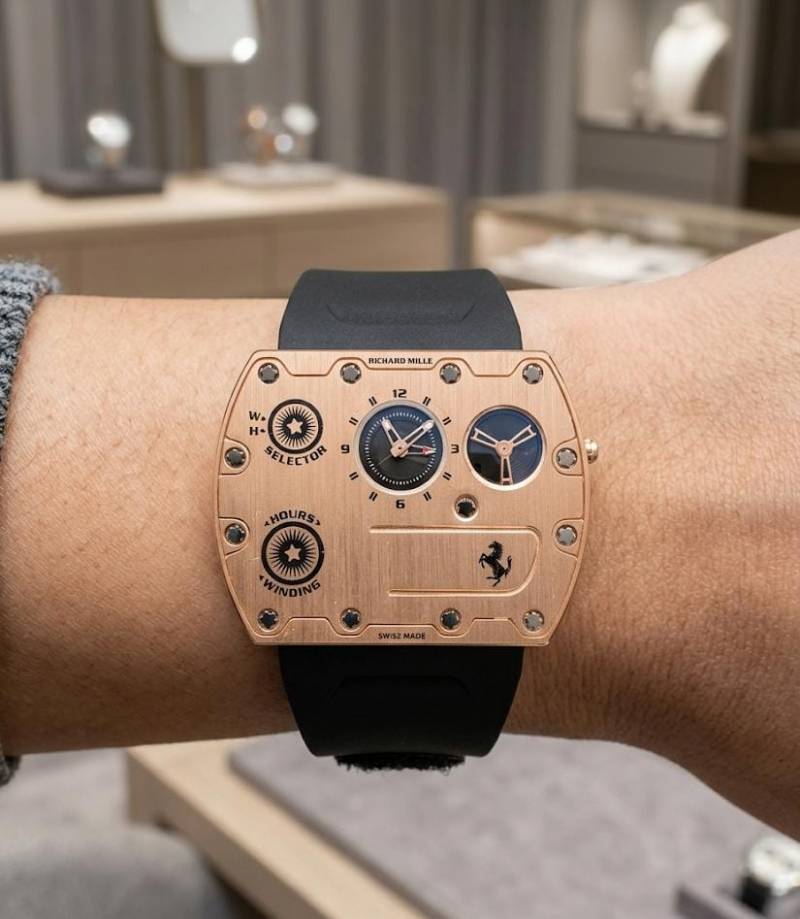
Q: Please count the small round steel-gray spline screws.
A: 13